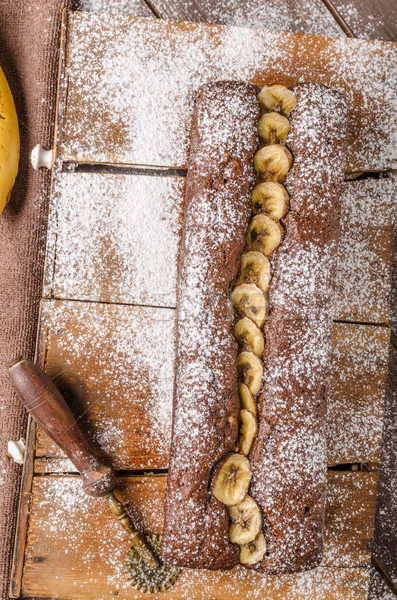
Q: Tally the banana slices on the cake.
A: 14